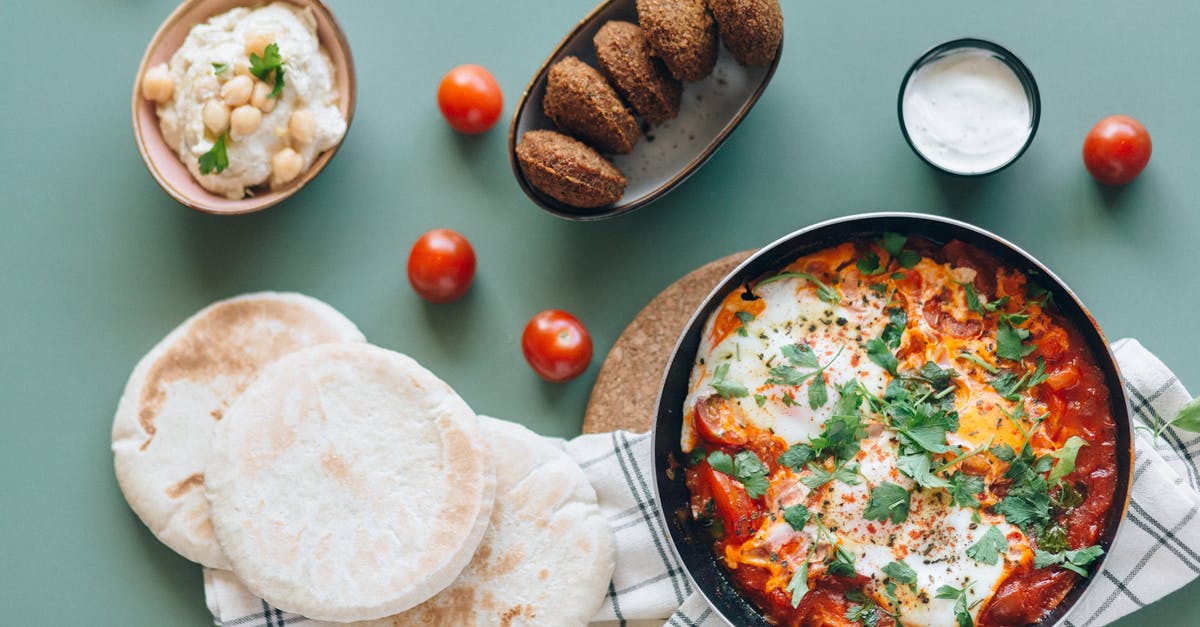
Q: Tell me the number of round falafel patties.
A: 5